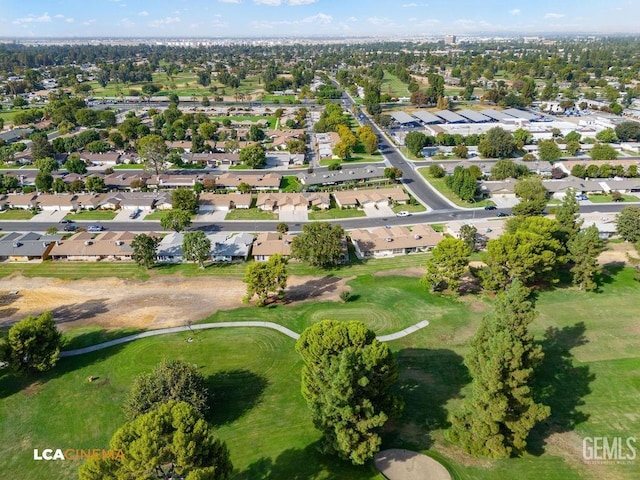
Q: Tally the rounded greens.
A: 2